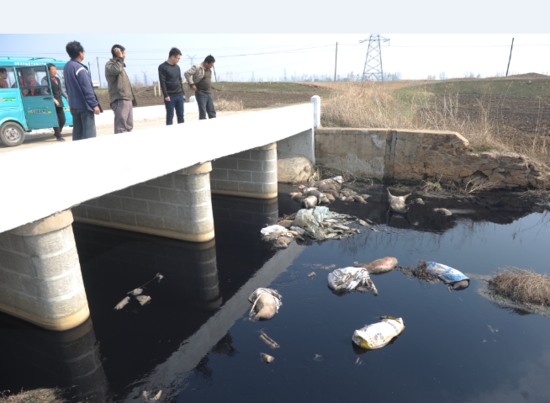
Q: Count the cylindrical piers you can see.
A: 3